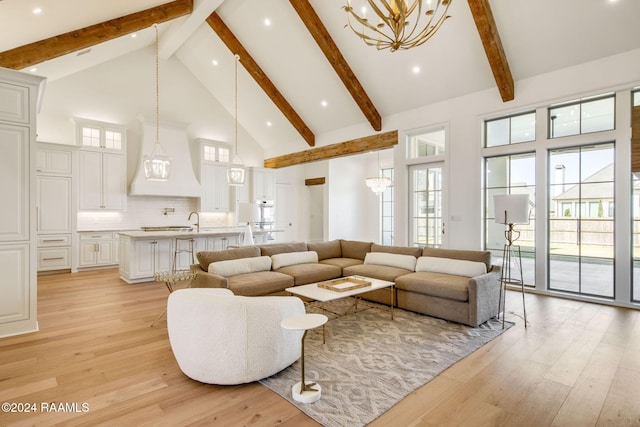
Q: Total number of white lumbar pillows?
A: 4